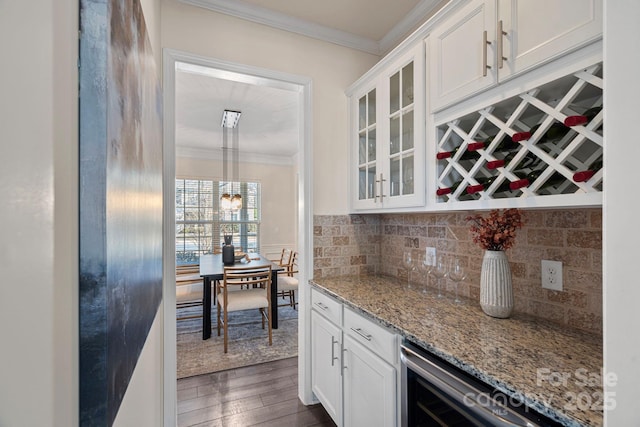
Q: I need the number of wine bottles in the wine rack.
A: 9